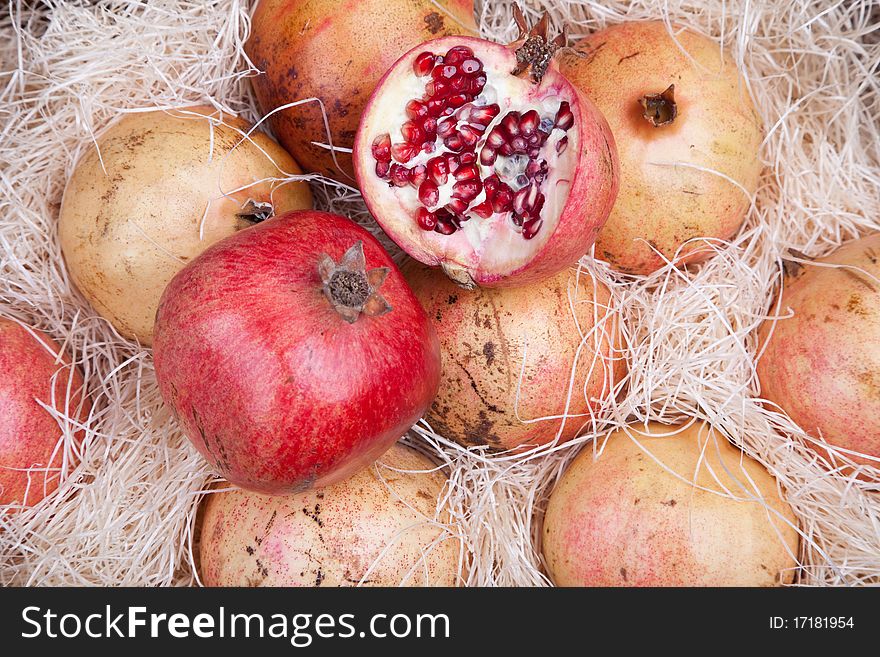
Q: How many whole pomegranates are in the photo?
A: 9